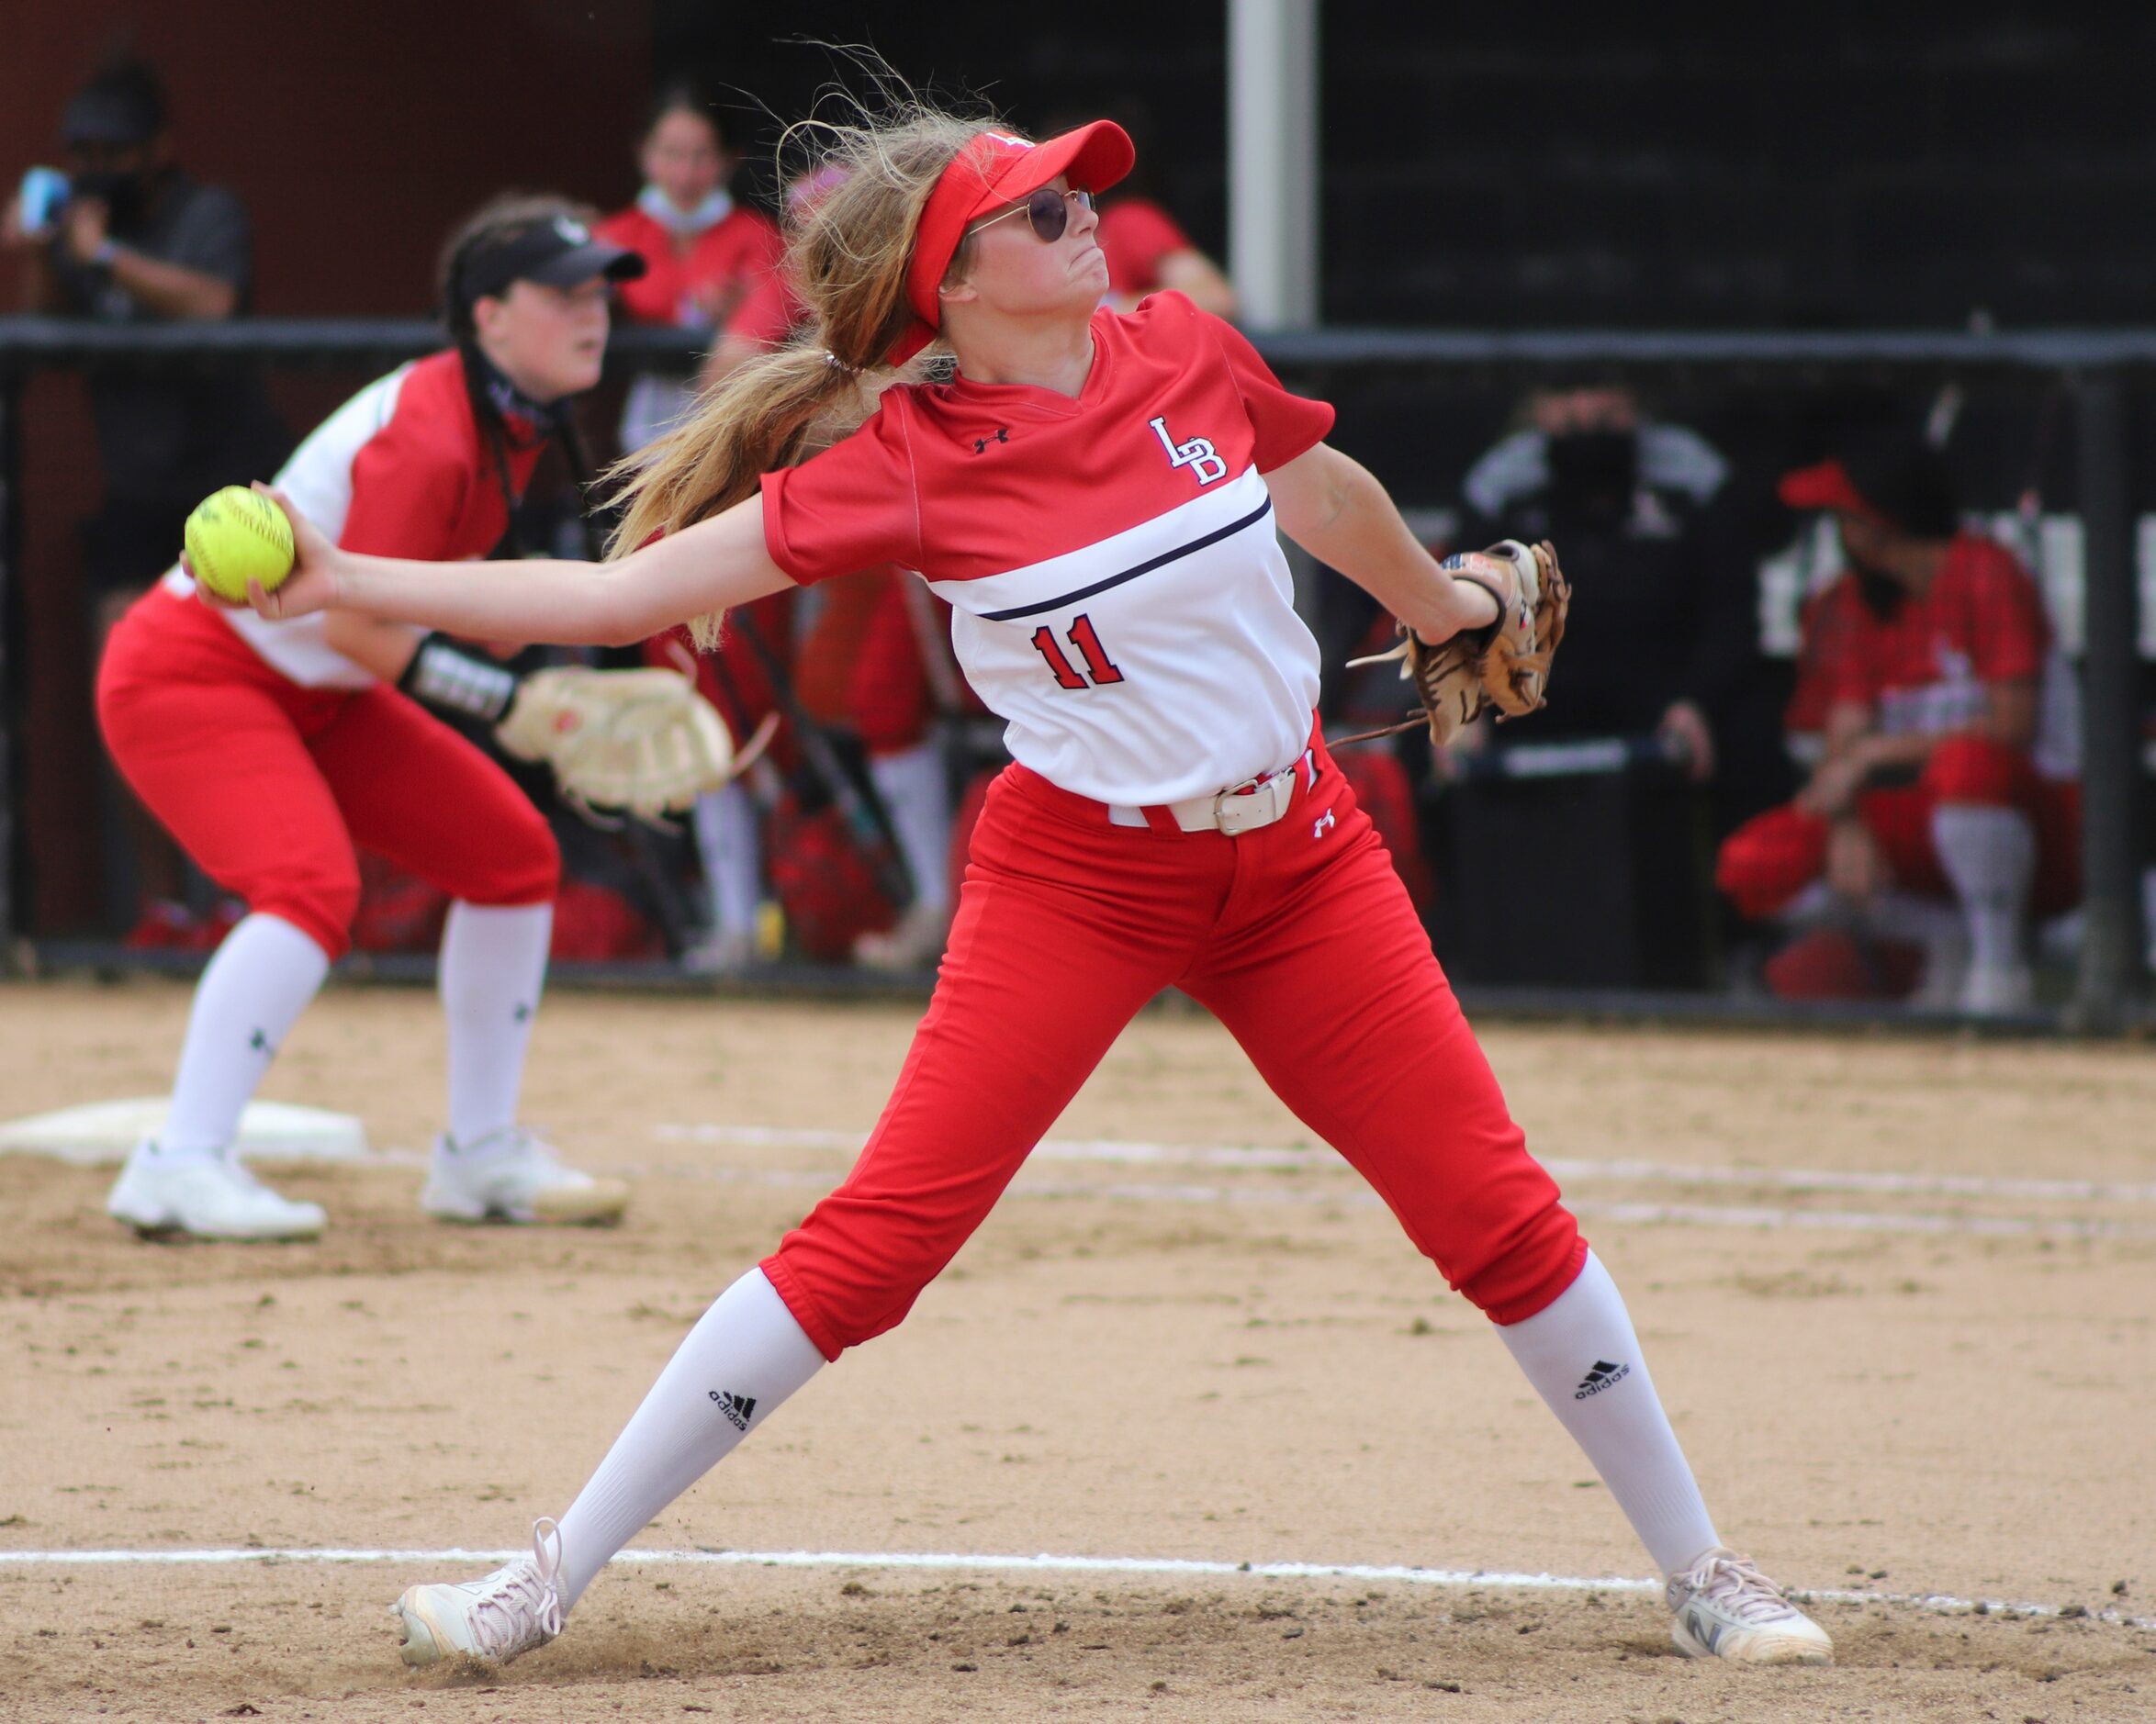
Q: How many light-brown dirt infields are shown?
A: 1